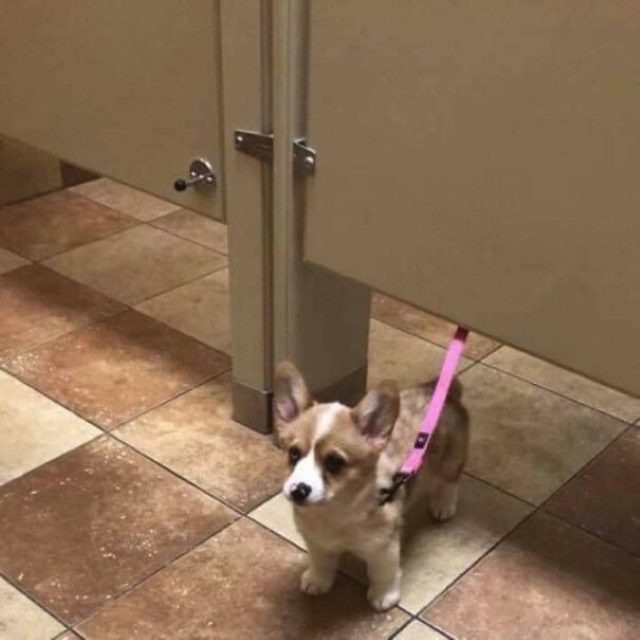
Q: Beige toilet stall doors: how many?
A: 2